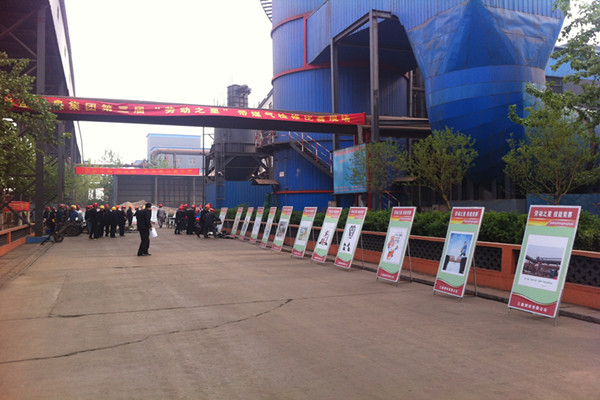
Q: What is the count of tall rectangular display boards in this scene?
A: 12